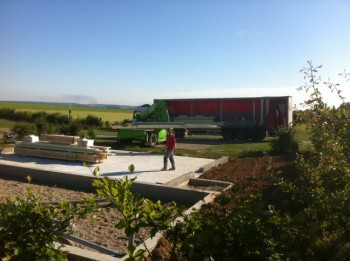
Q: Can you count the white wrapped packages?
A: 2